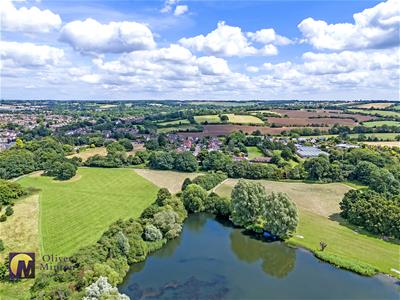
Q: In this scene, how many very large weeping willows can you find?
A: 2